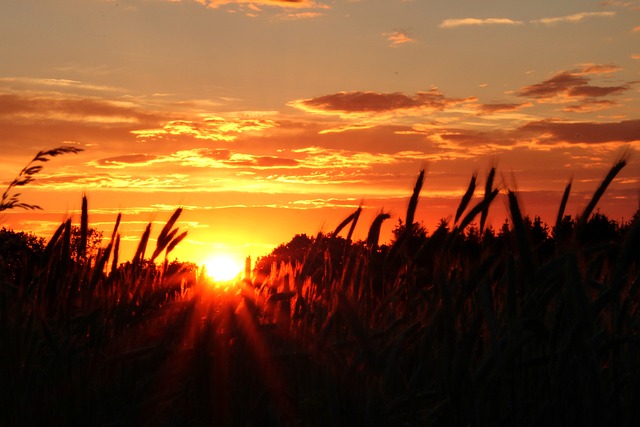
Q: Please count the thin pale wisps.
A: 2